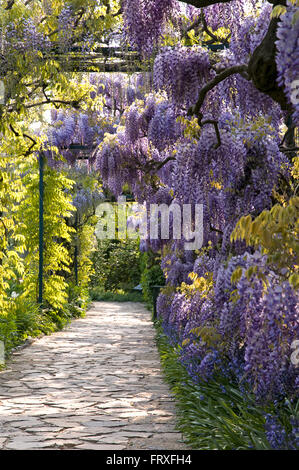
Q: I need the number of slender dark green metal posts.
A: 2